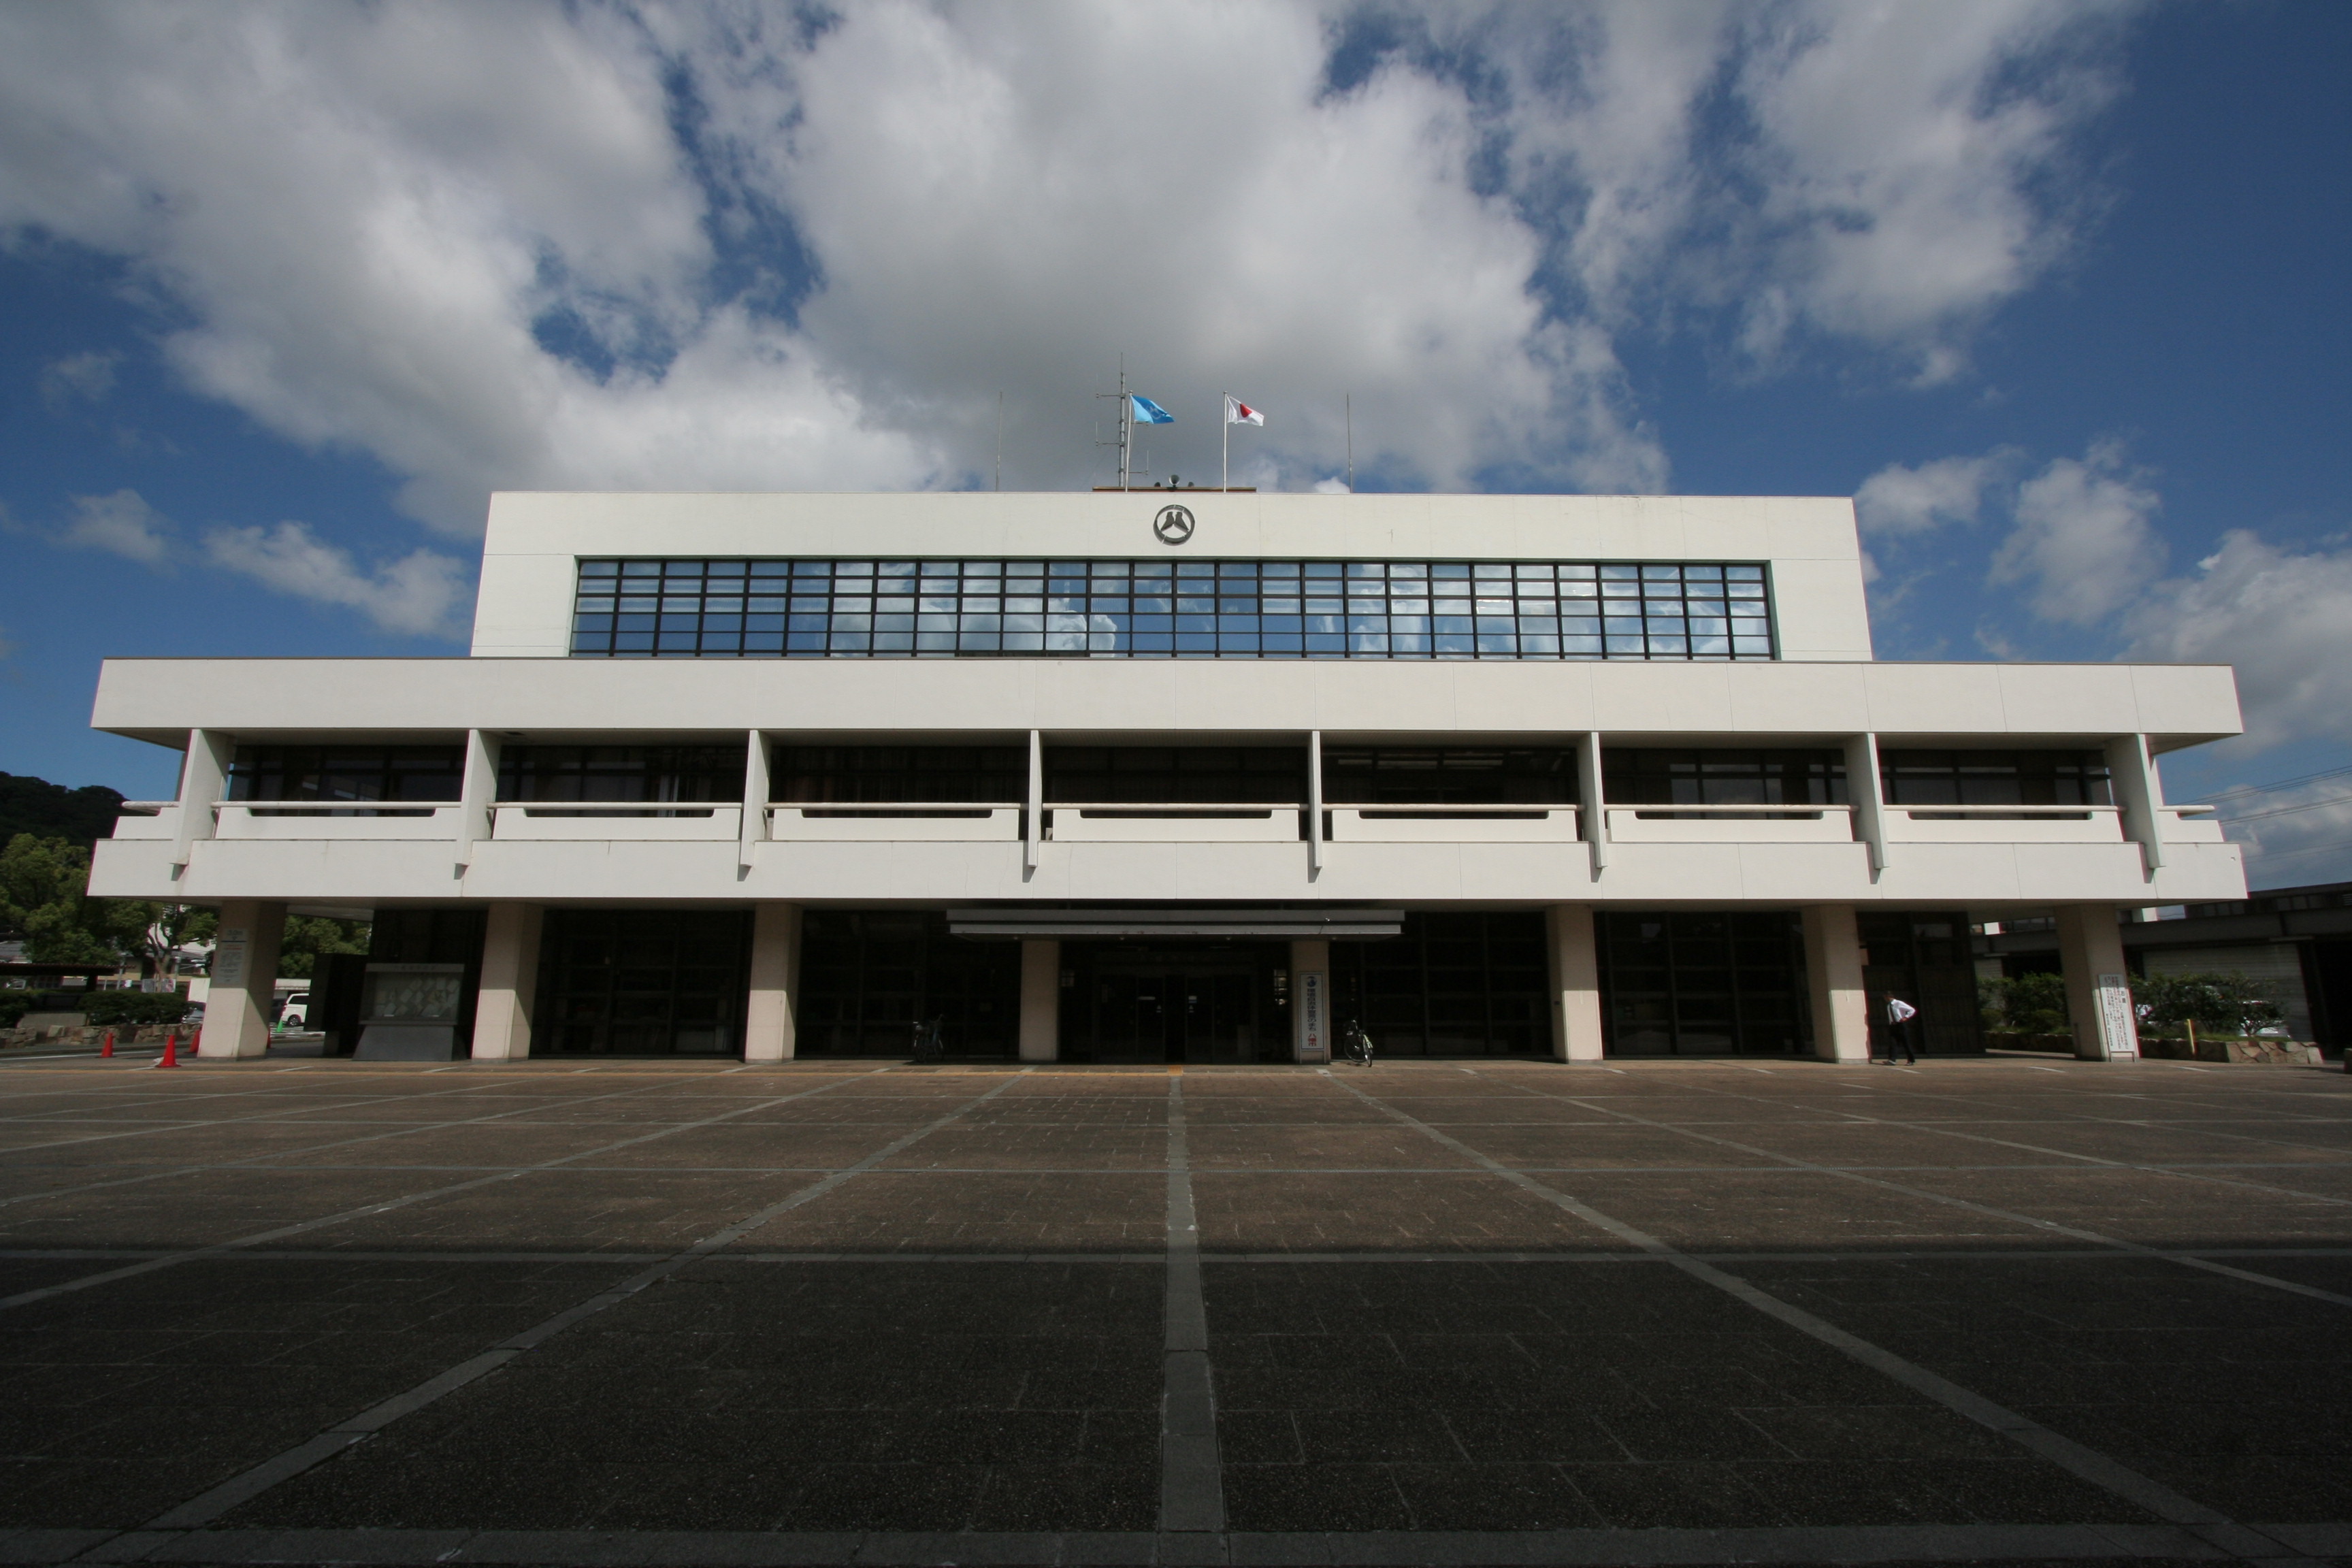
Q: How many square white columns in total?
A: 8